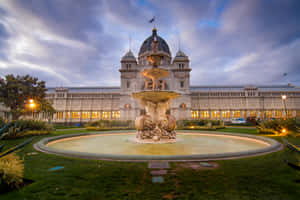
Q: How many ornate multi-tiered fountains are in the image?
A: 1